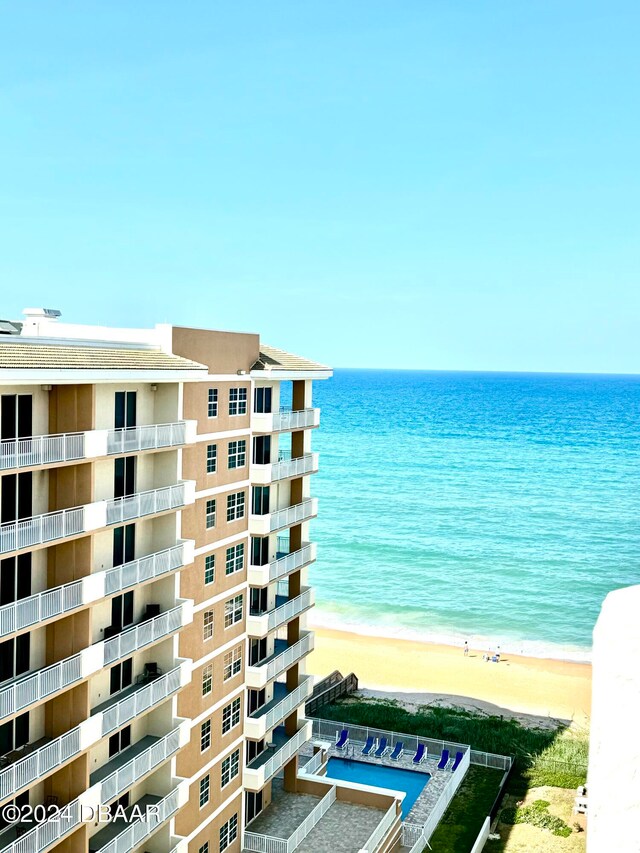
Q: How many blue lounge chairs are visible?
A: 7